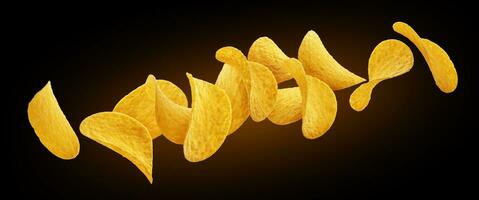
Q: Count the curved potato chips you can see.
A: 13